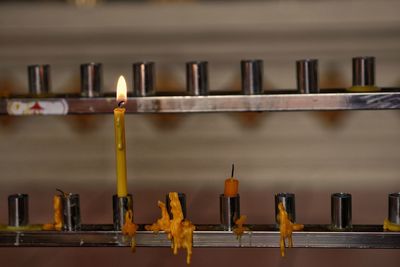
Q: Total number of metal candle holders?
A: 15